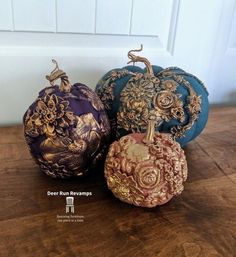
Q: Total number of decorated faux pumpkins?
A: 3